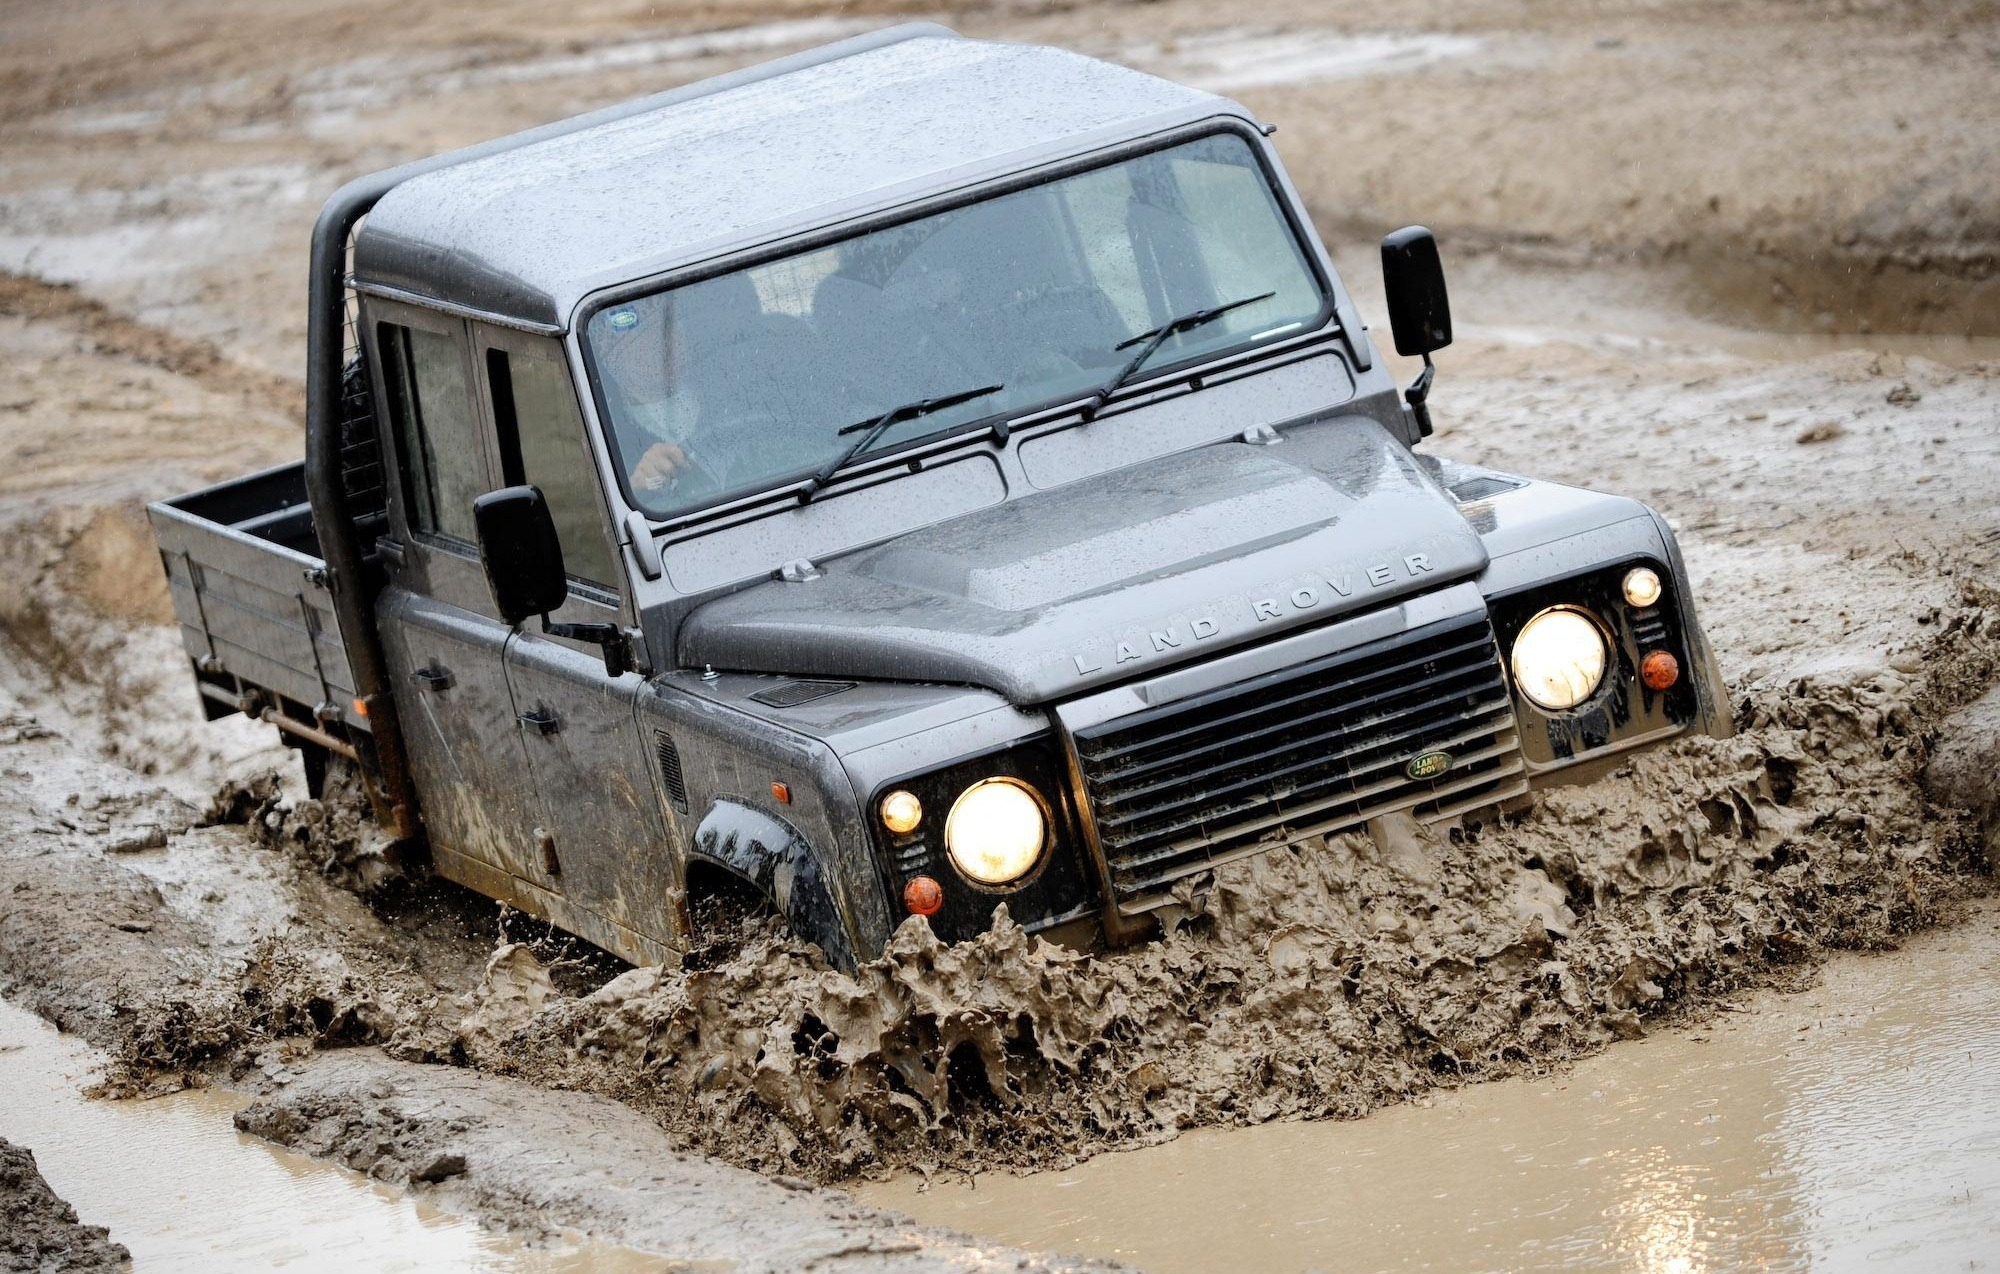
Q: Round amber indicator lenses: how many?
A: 2